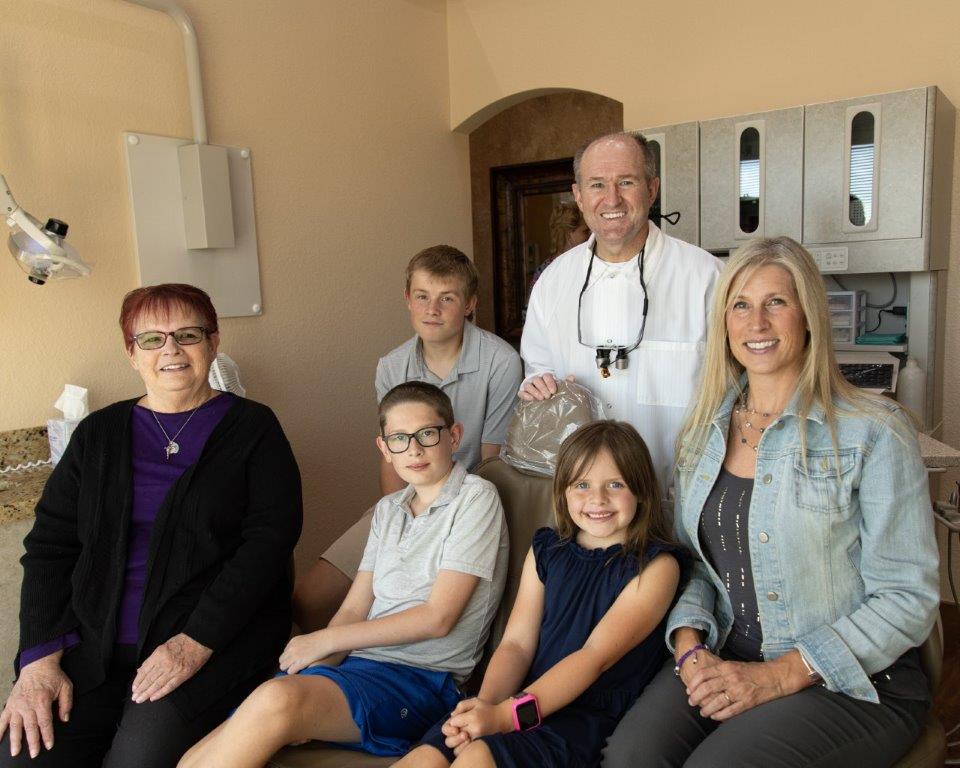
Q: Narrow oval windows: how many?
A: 3